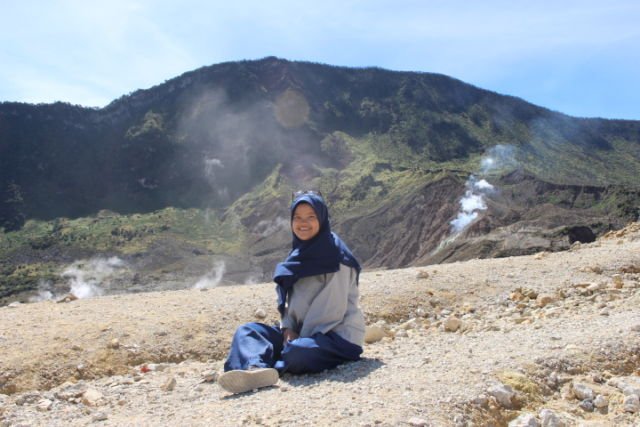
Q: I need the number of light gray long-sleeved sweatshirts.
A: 1